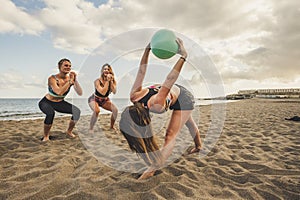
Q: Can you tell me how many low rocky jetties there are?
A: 1